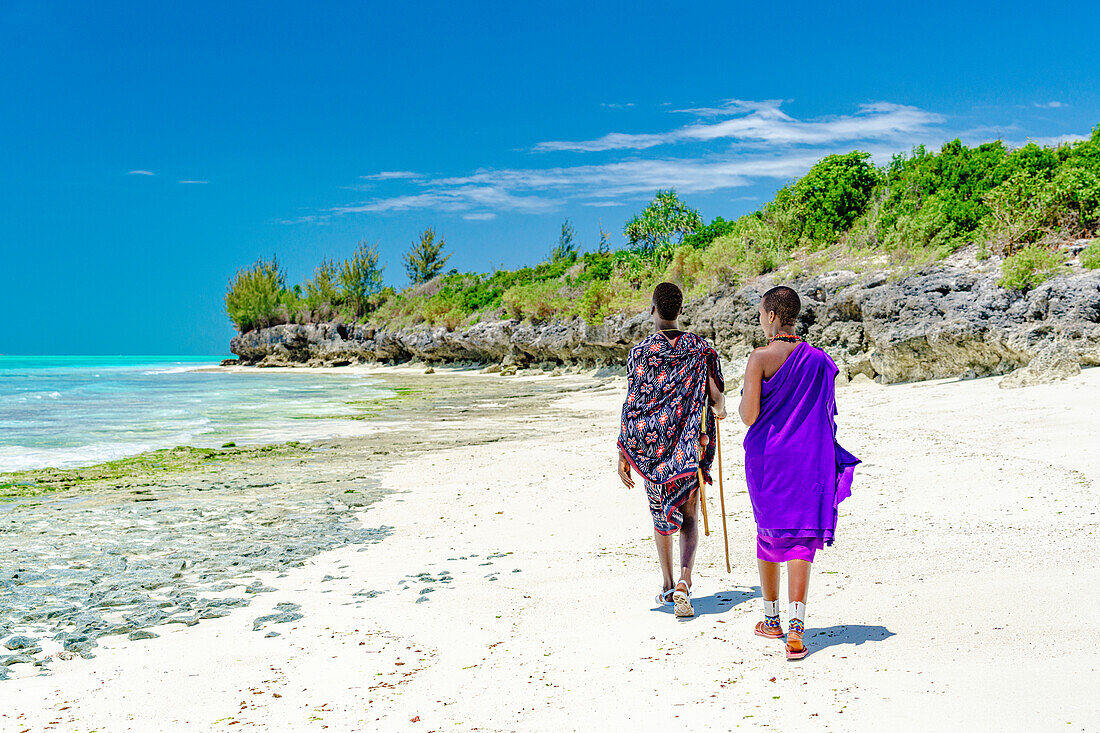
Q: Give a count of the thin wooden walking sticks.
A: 2